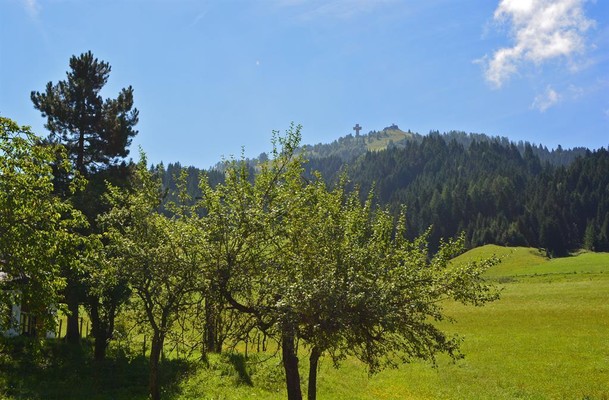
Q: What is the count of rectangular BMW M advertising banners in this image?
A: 0